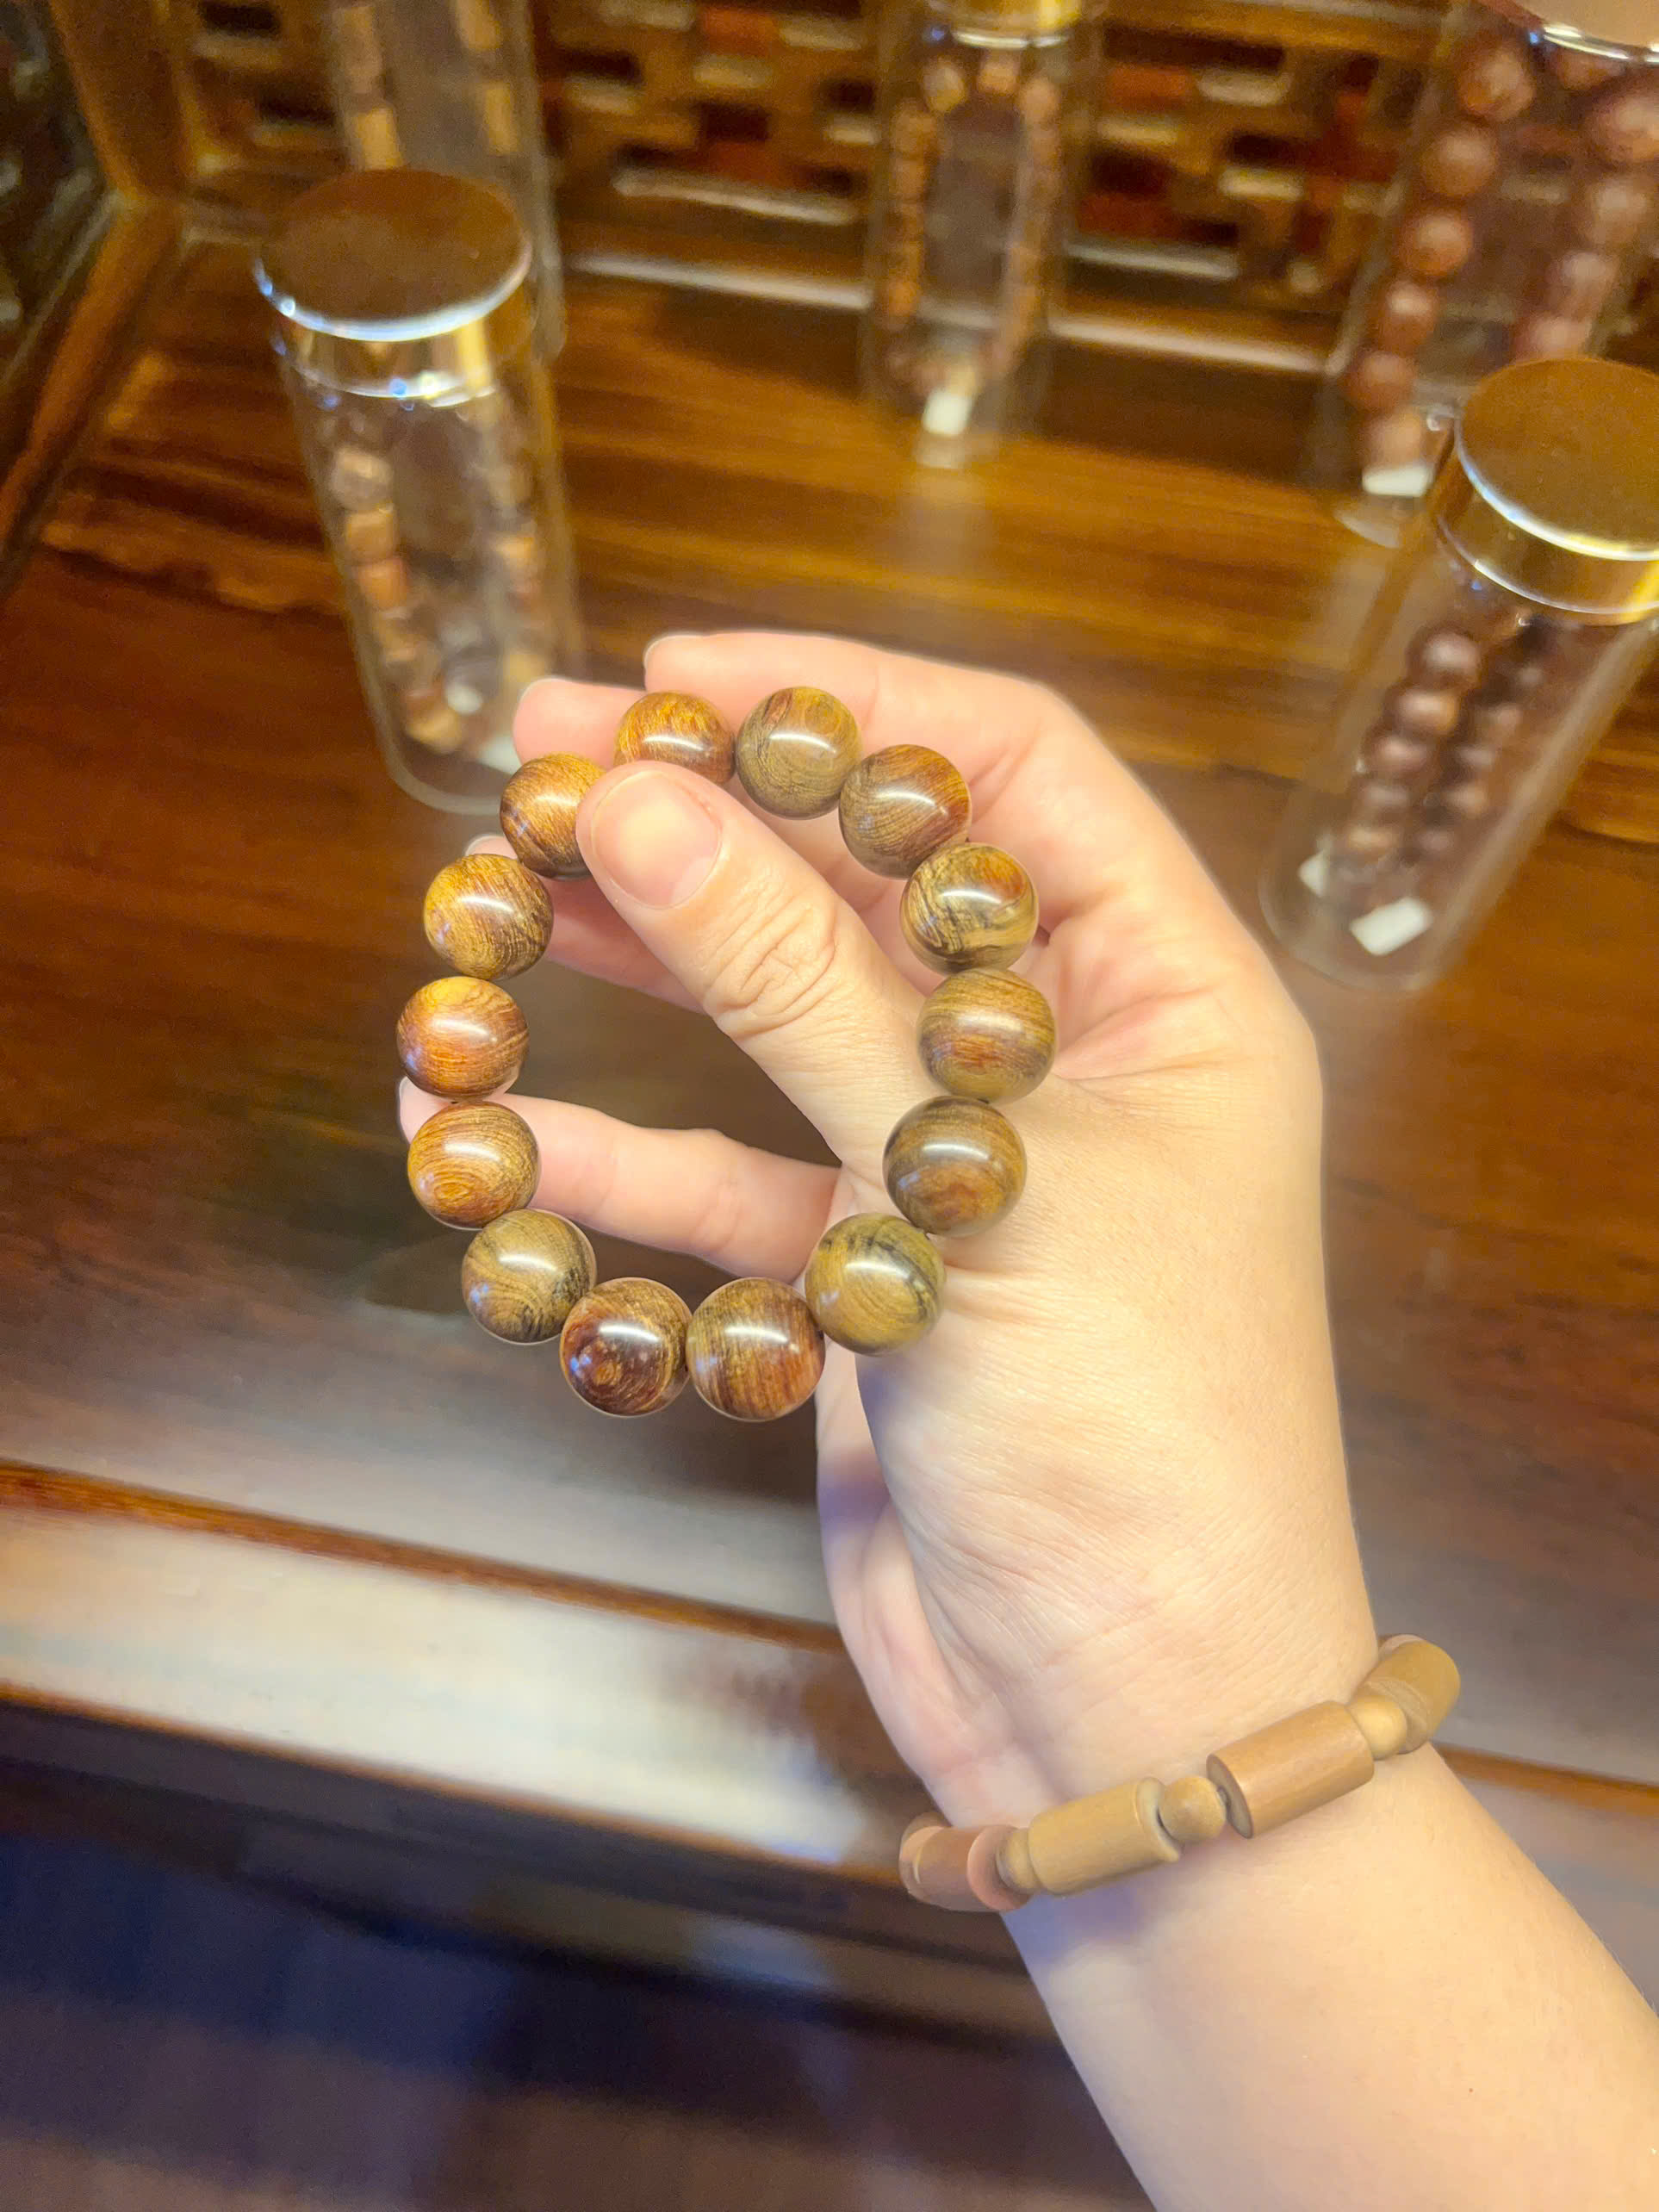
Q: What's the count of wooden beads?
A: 14